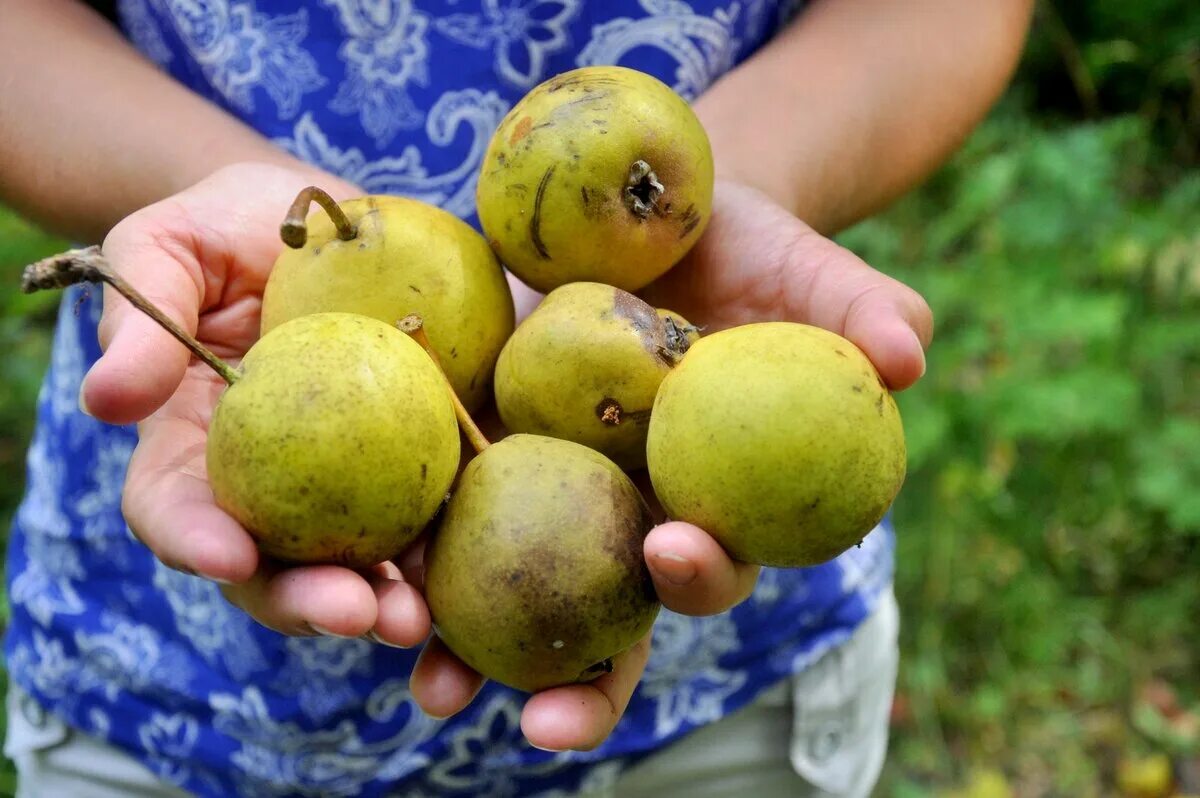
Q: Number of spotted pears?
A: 6